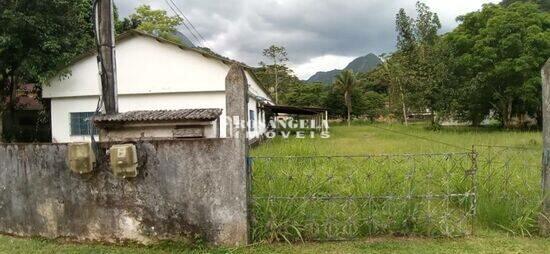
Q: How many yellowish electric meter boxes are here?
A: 2